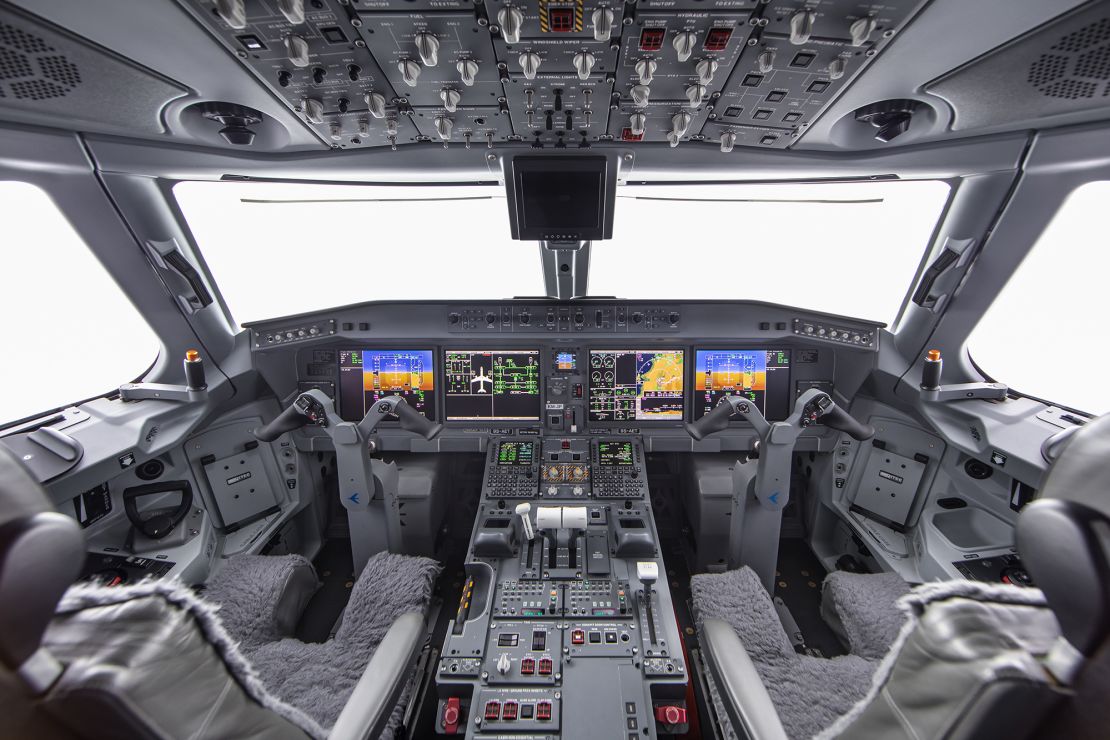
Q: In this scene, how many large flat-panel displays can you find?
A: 4